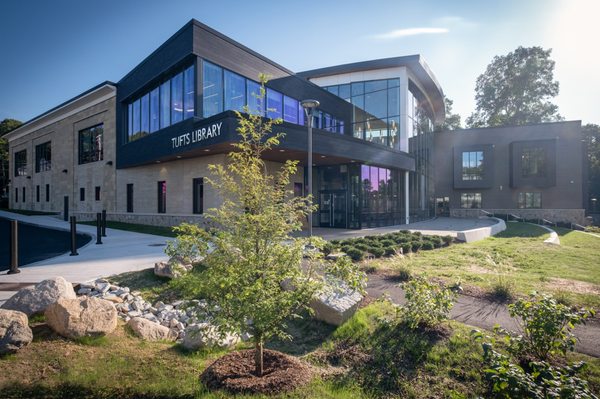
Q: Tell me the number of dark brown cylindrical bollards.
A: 4